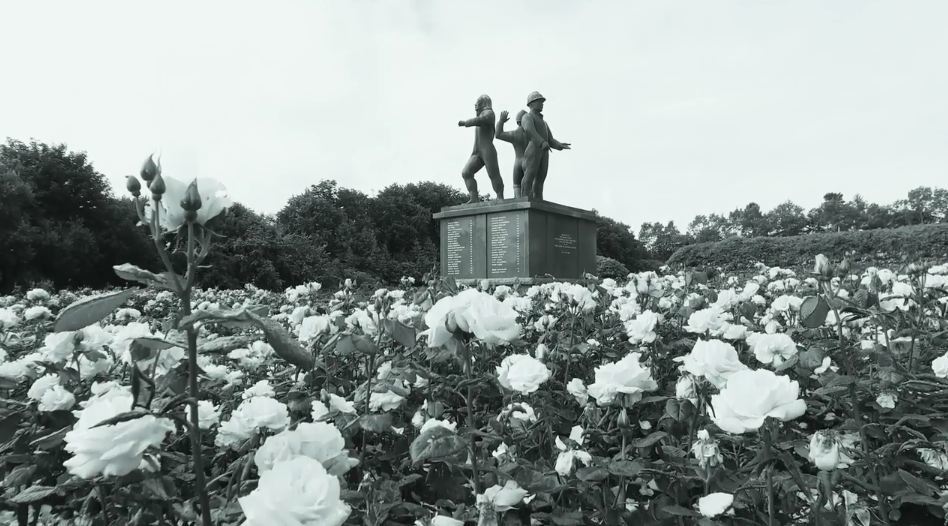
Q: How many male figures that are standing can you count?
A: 3